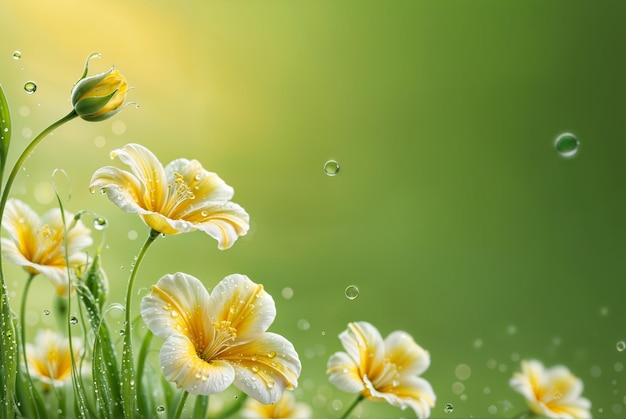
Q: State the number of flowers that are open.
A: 7